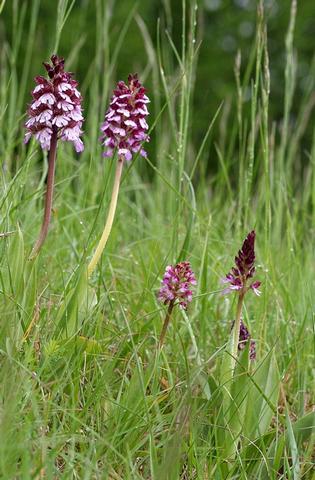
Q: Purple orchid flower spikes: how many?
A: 5